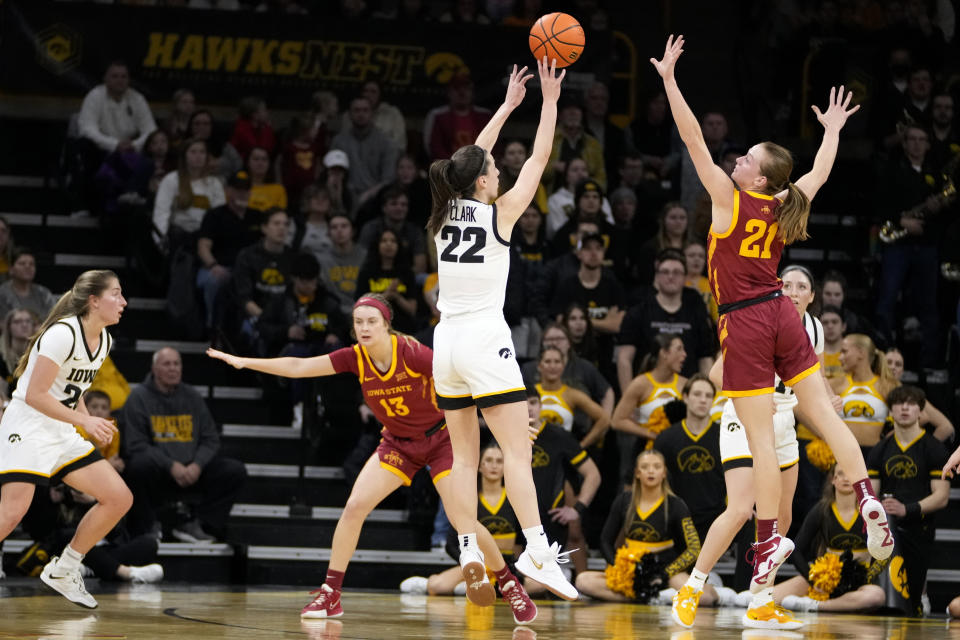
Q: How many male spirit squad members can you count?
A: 3